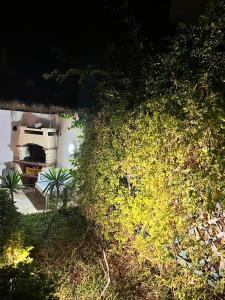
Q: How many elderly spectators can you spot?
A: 0